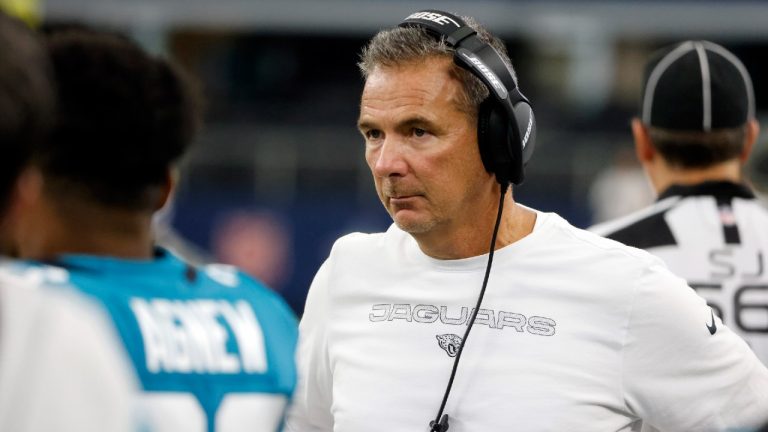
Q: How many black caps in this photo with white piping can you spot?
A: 1